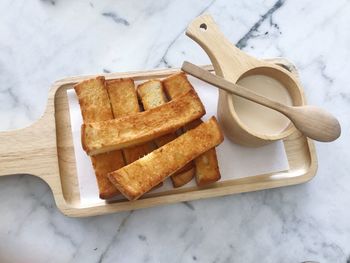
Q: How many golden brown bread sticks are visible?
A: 6